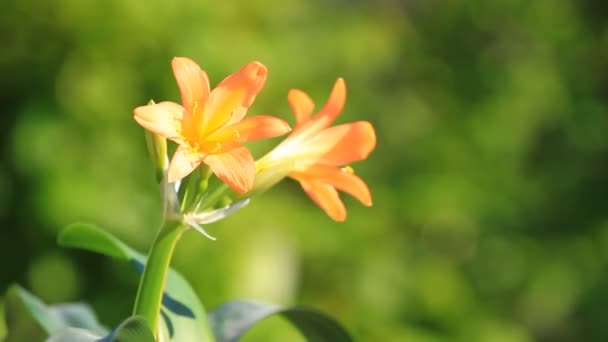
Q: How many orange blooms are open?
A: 2